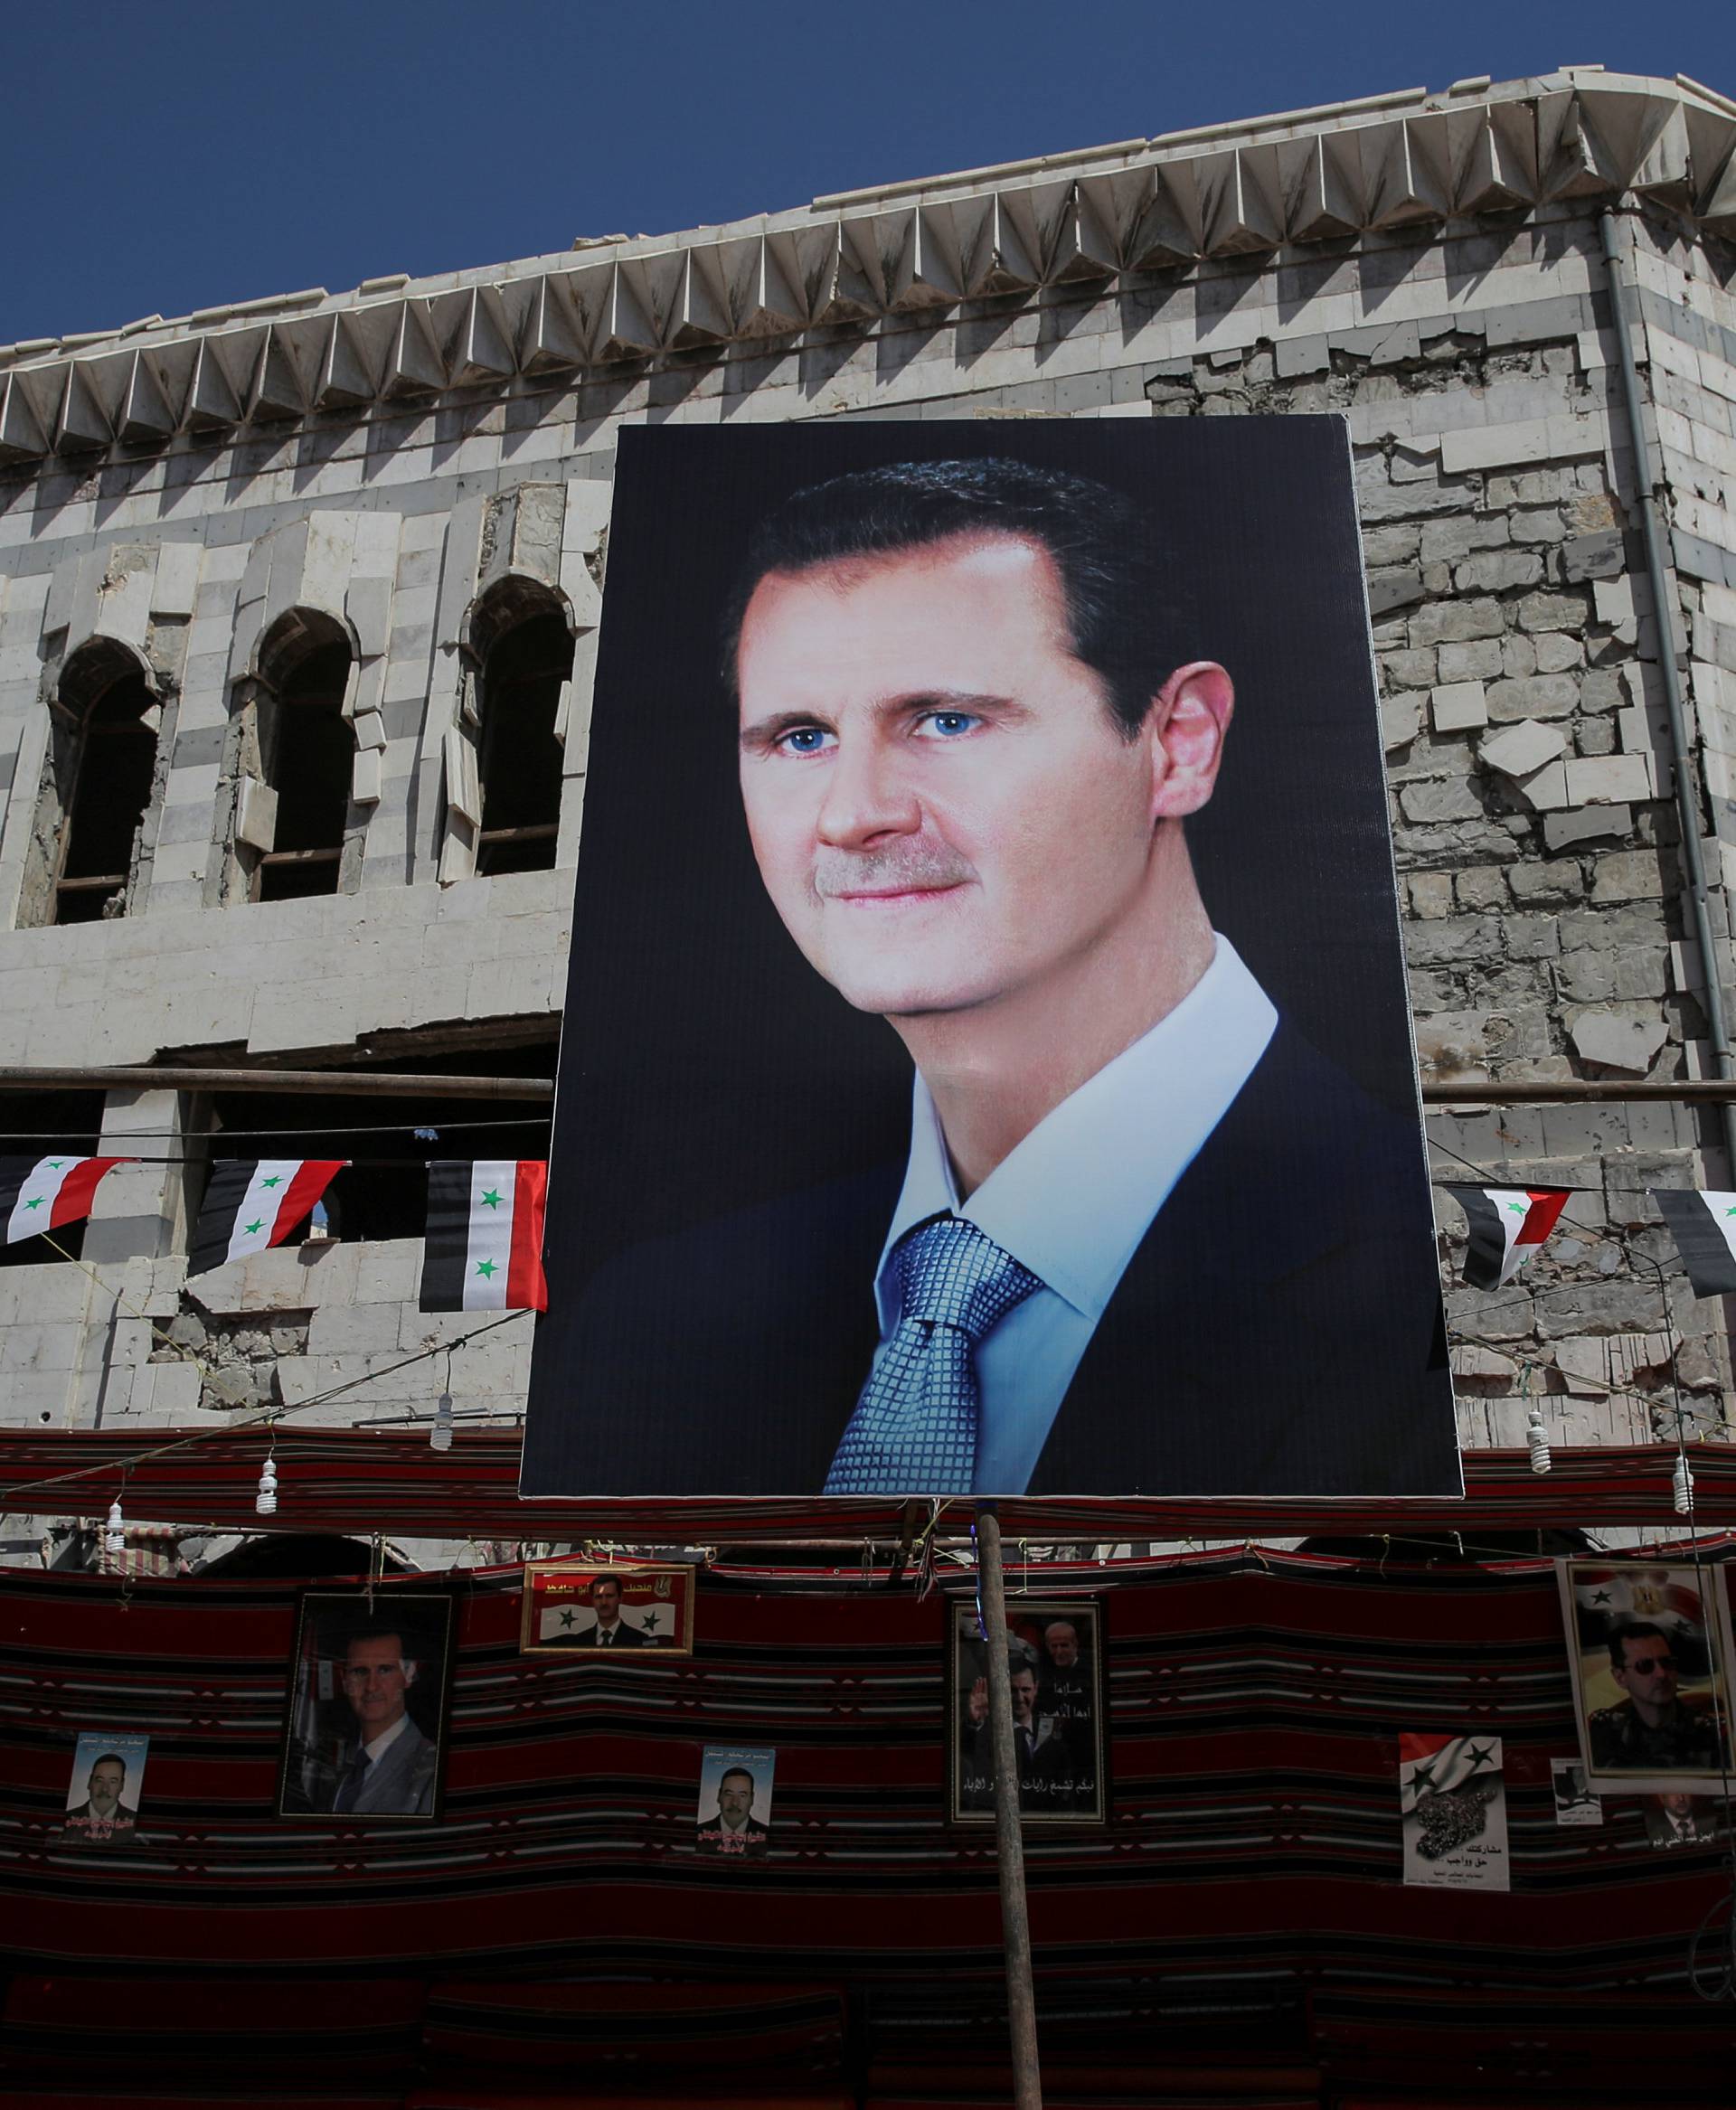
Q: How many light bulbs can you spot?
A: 5